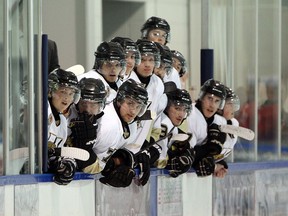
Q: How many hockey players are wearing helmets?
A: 12